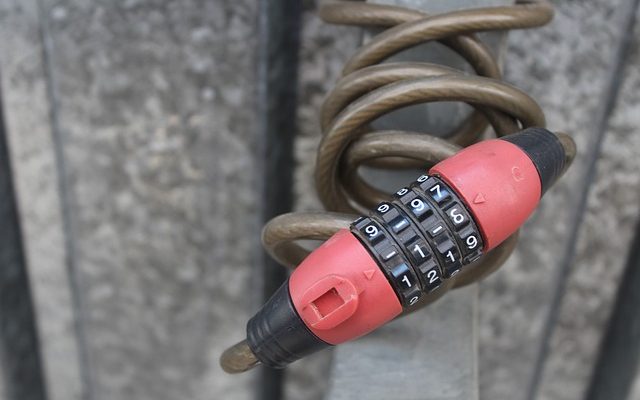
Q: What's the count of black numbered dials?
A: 4